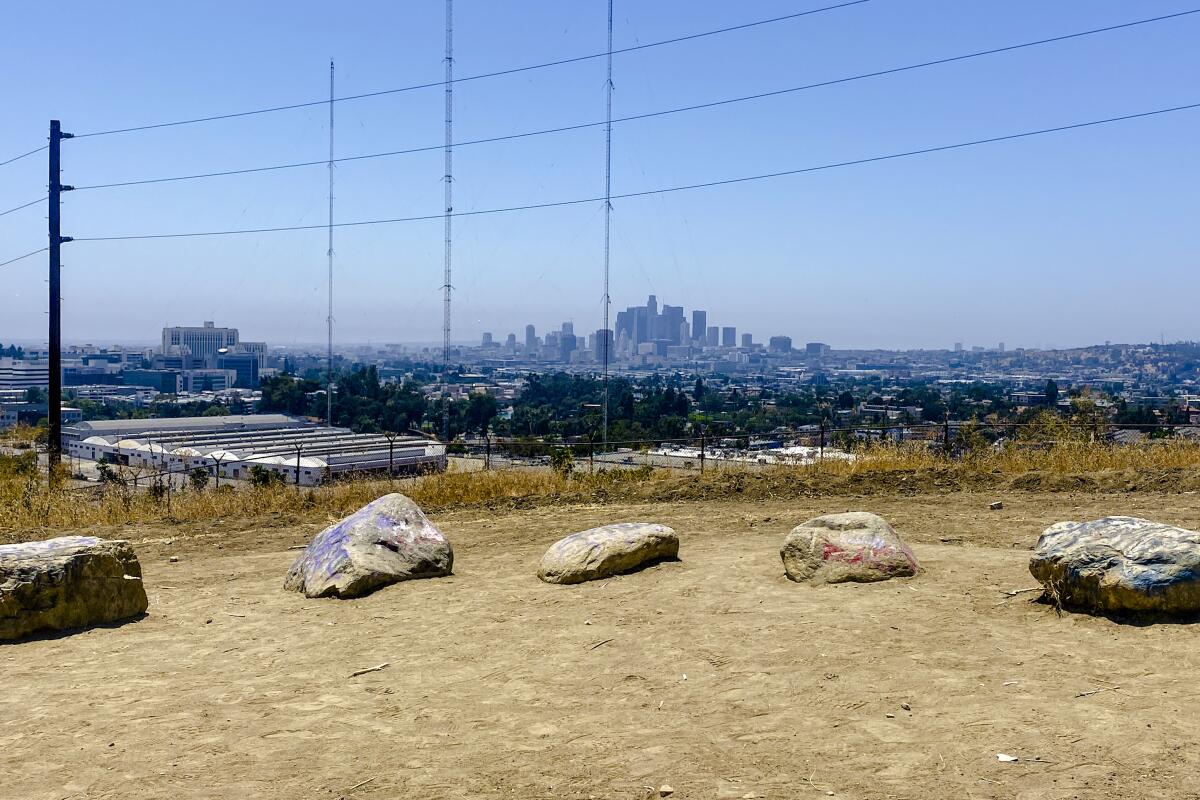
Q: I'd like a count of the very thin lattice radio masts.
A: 3